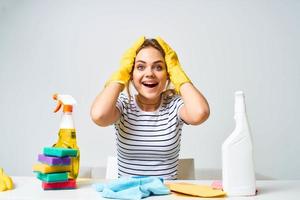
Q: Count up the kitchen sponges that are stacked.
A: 5